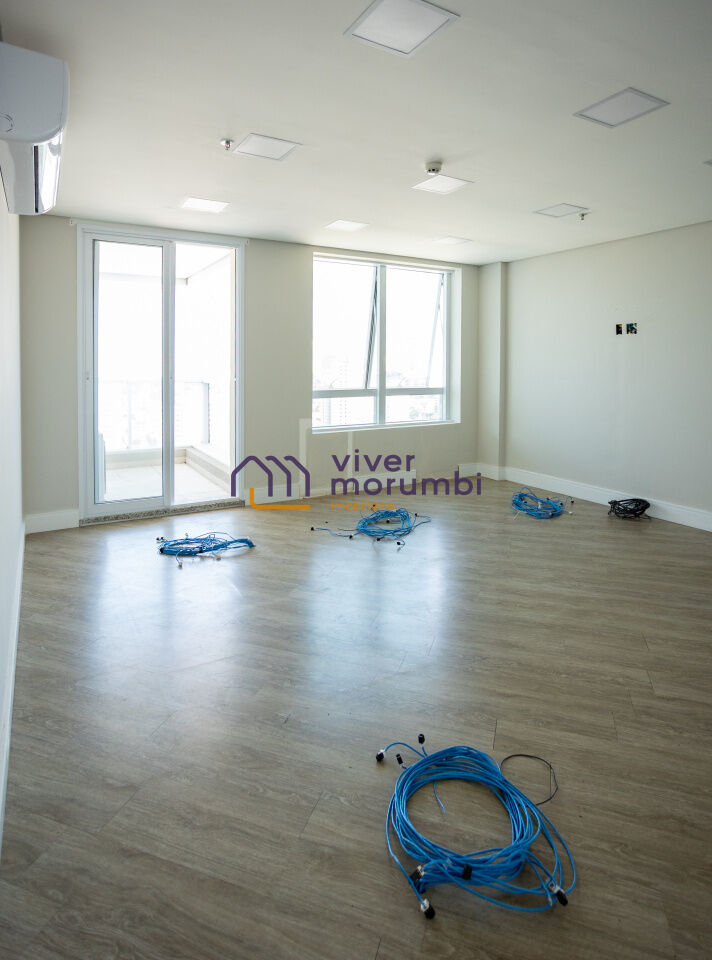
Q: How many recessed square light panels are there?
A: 8